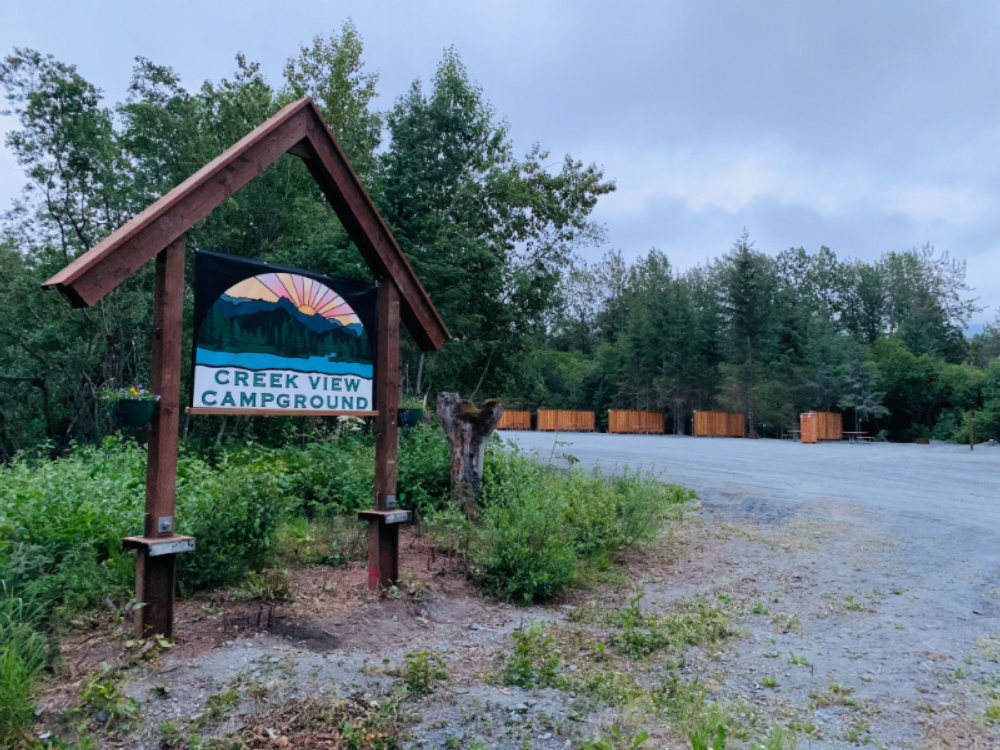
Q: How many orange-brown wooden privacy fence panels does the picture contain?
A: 5